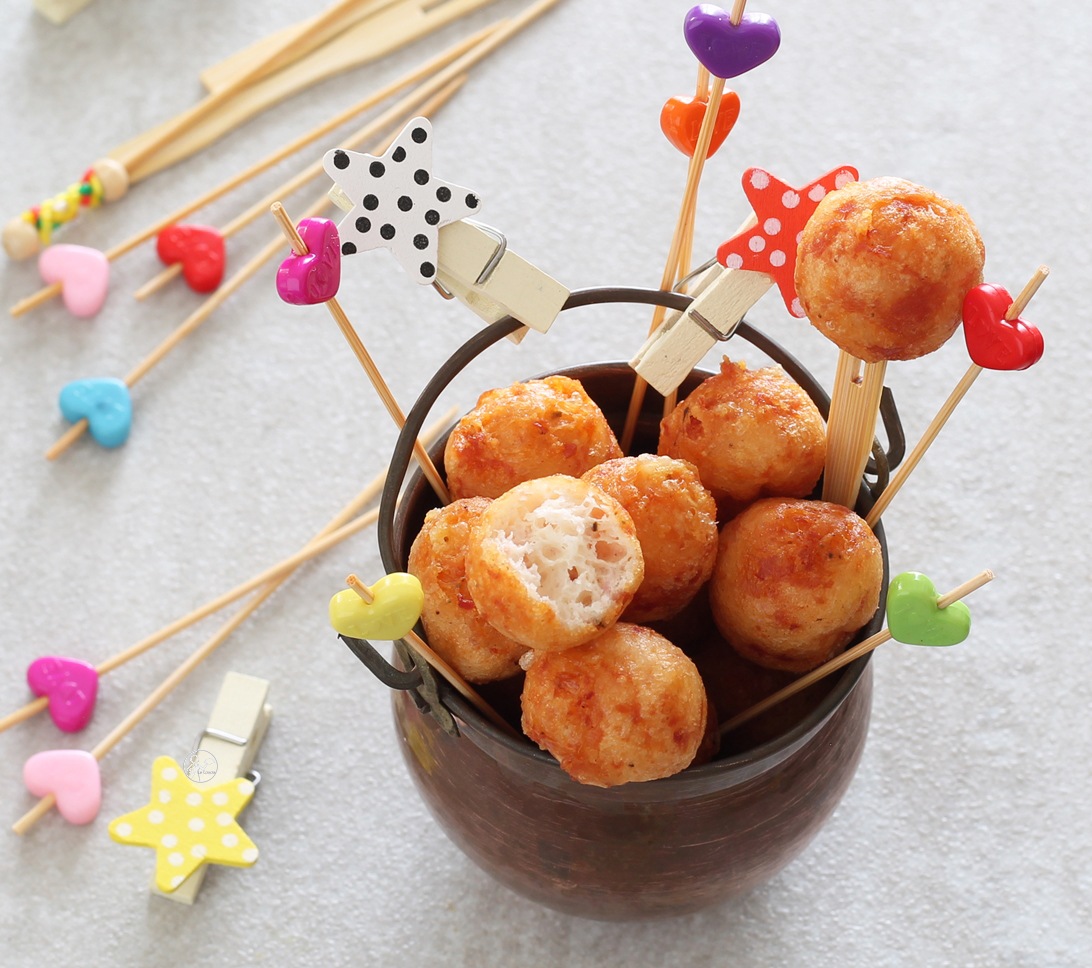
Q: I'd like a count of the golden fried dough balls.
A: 8